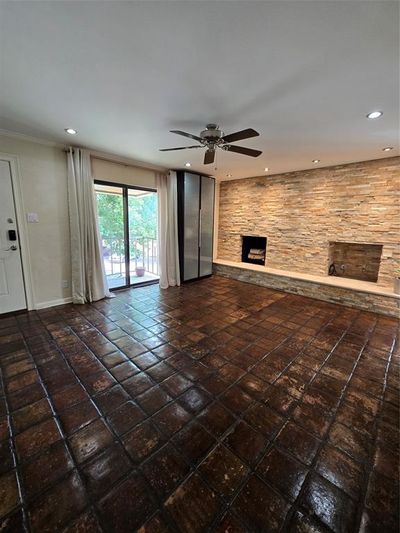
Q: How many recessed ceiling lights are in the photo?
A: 7